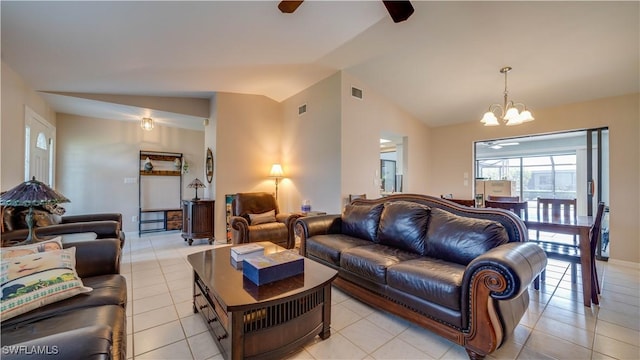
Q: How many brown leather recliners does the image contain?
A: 1